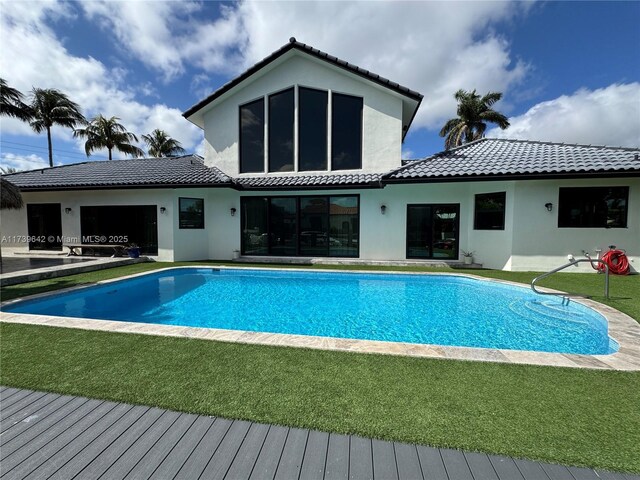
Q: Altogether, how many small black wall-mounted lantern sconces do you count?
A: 5